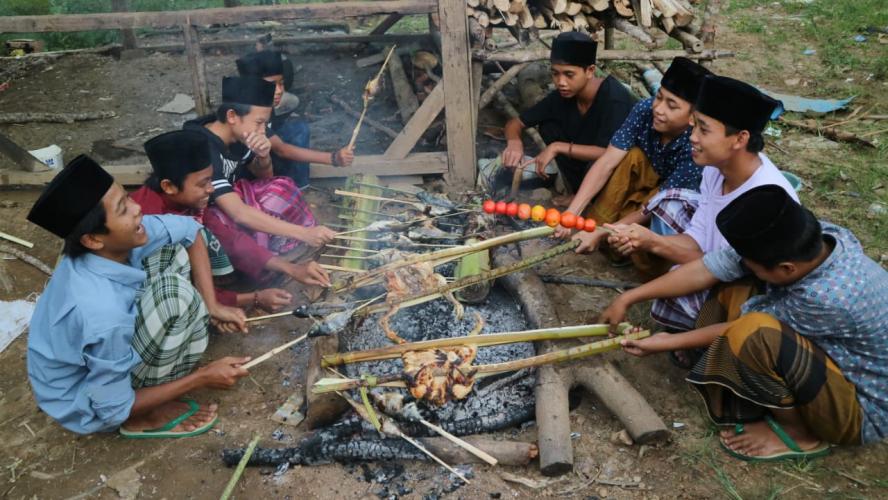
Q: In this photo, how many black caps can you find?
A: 8